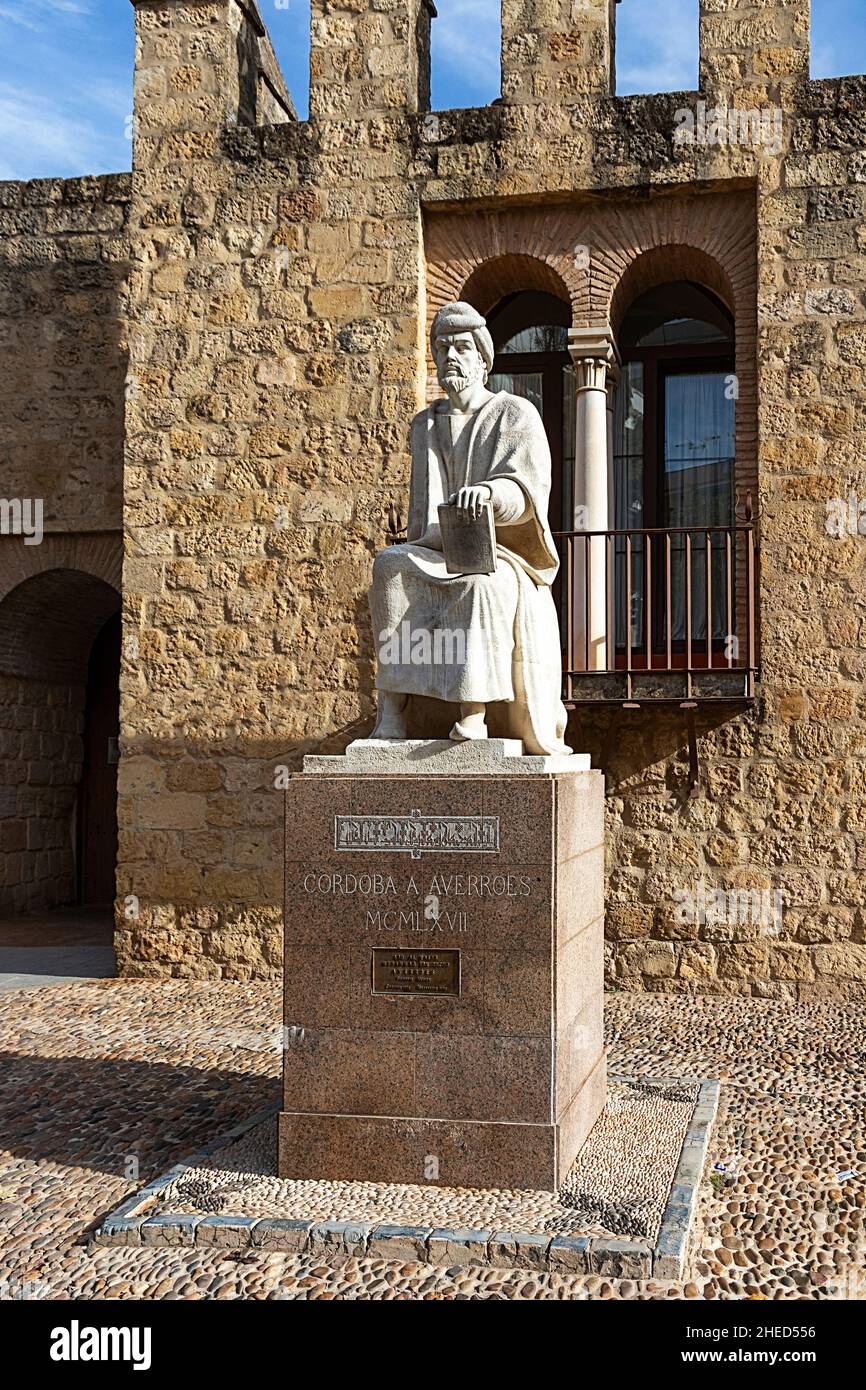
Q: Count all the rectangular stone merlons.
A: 4